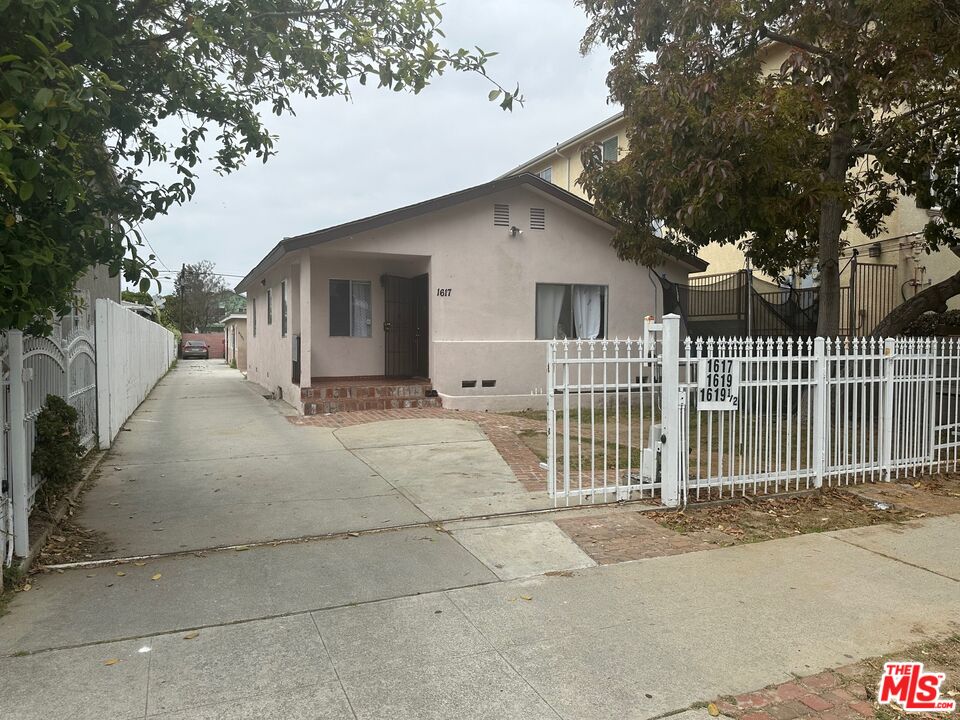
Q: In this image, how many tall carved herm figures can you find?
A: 0